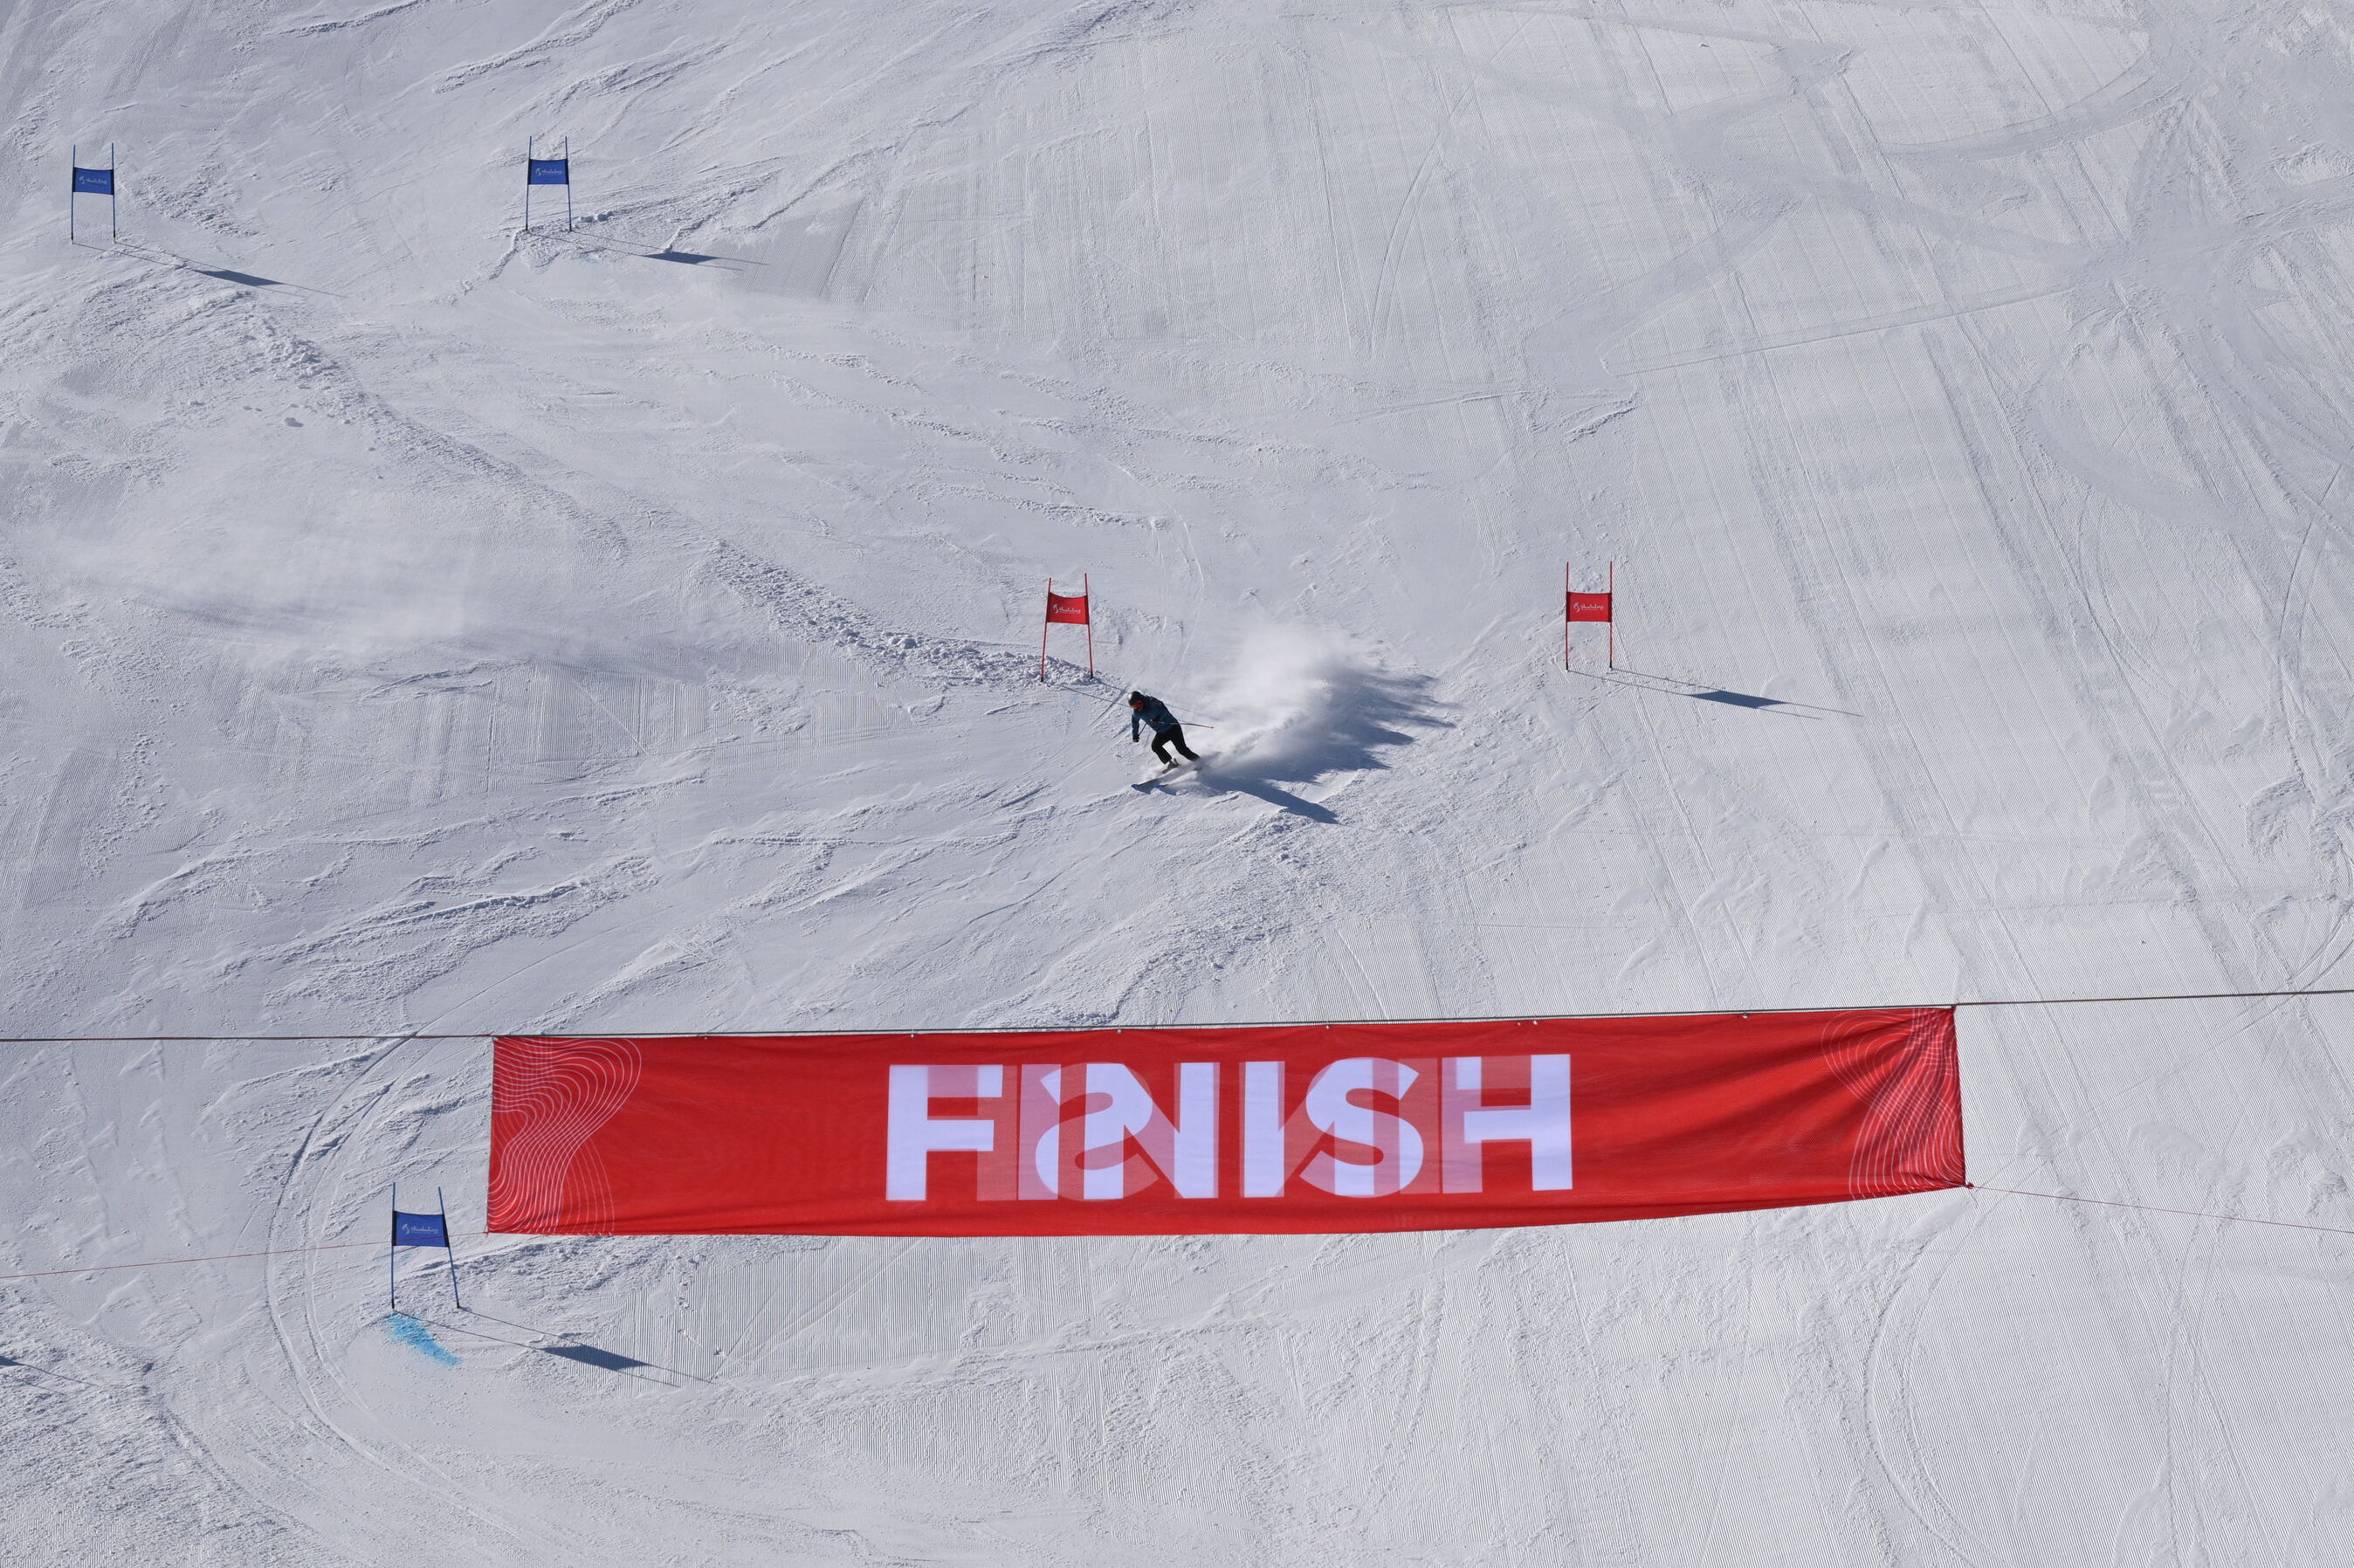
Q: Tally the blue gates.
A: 3